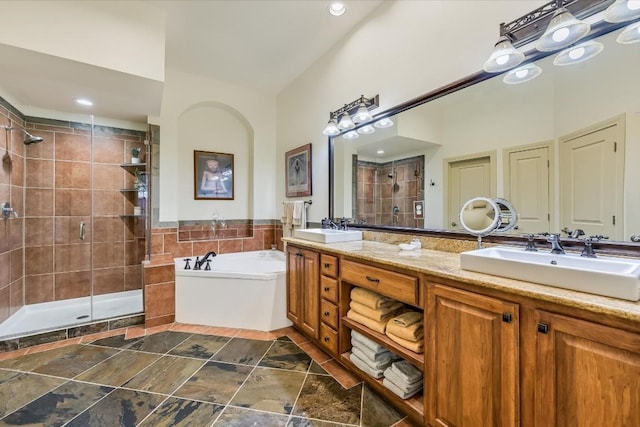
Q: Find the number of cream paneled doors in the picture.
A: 3